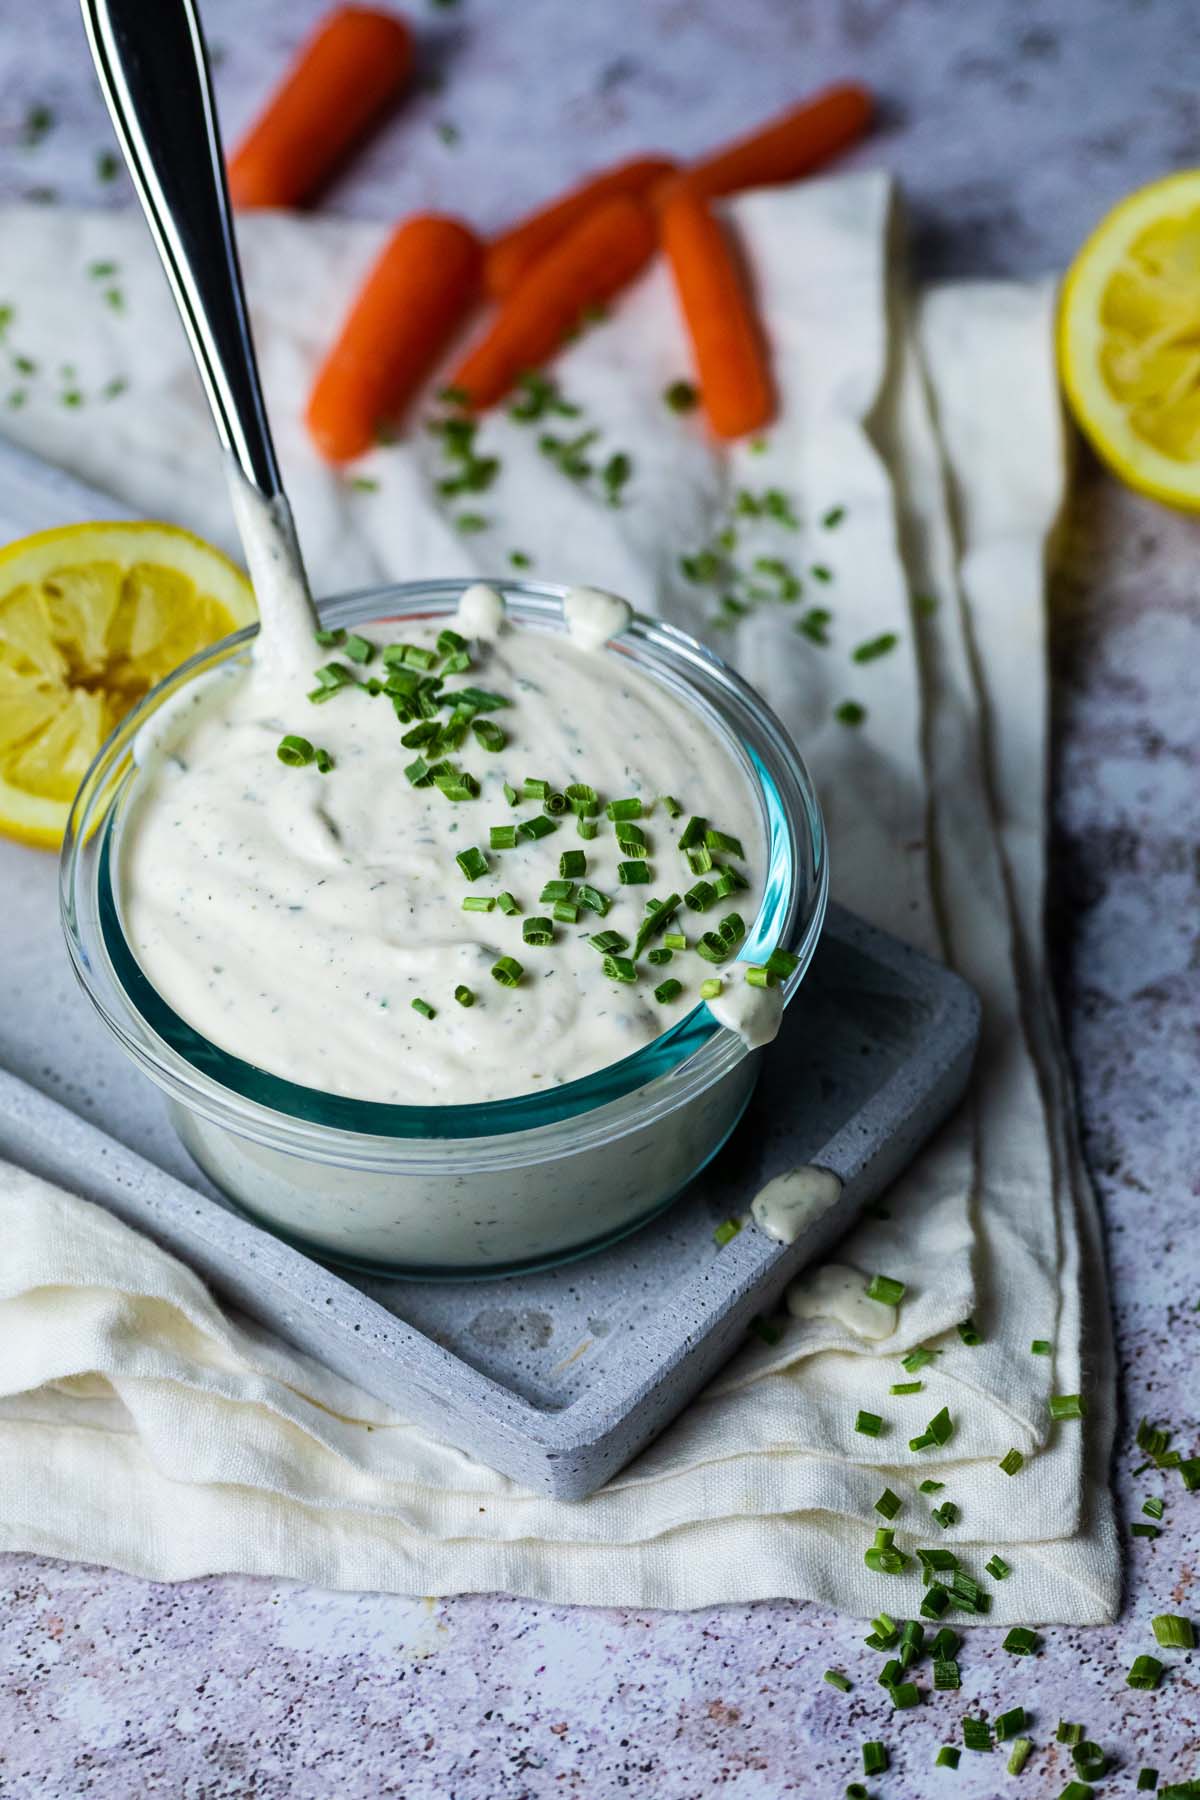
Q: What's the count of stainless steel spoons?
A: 1